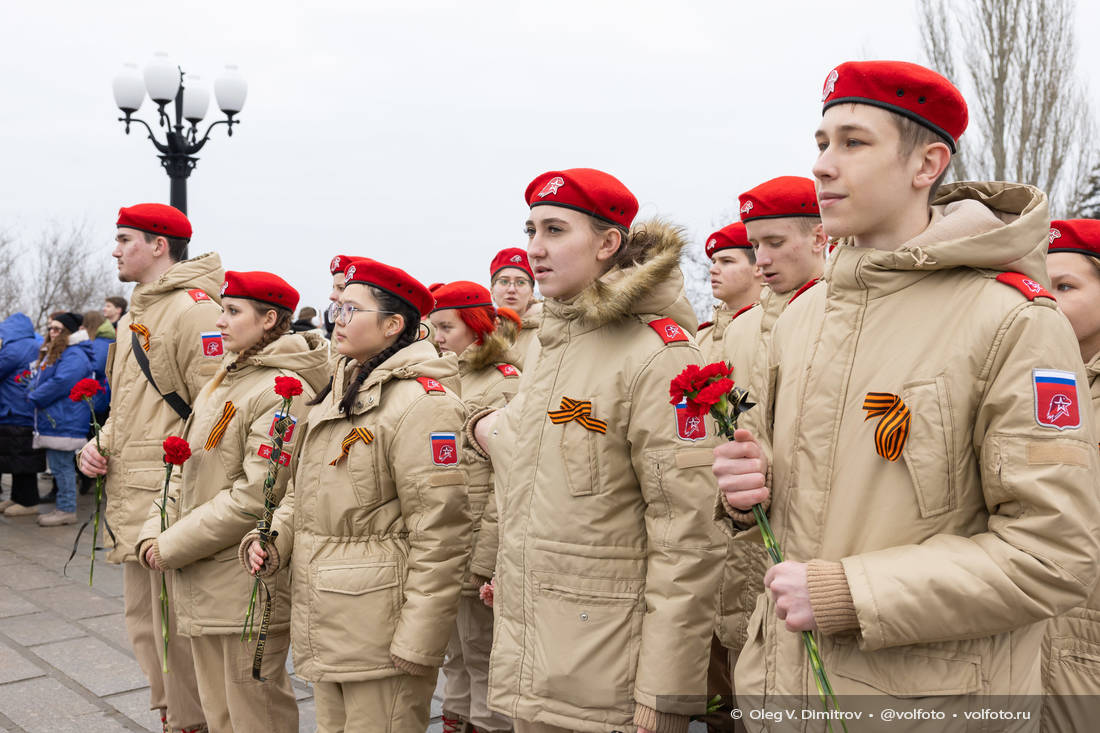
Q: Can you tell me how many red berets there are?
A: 11